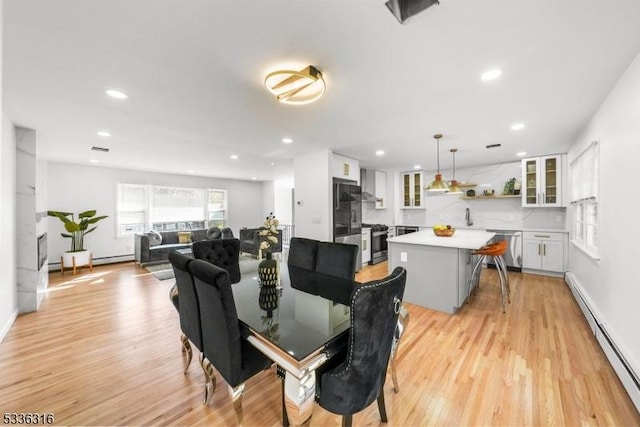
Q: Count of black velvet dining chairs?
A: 6